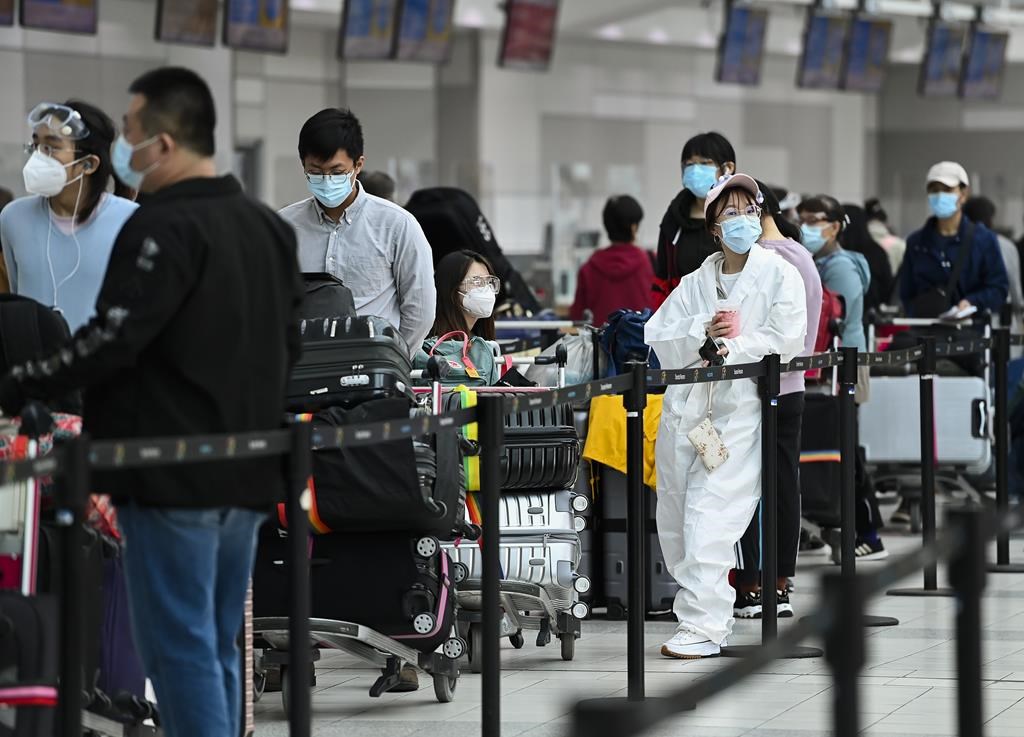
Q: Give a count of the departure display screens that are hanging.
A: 12